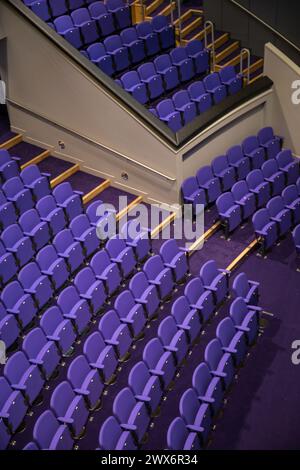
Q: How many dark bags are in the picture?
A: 0